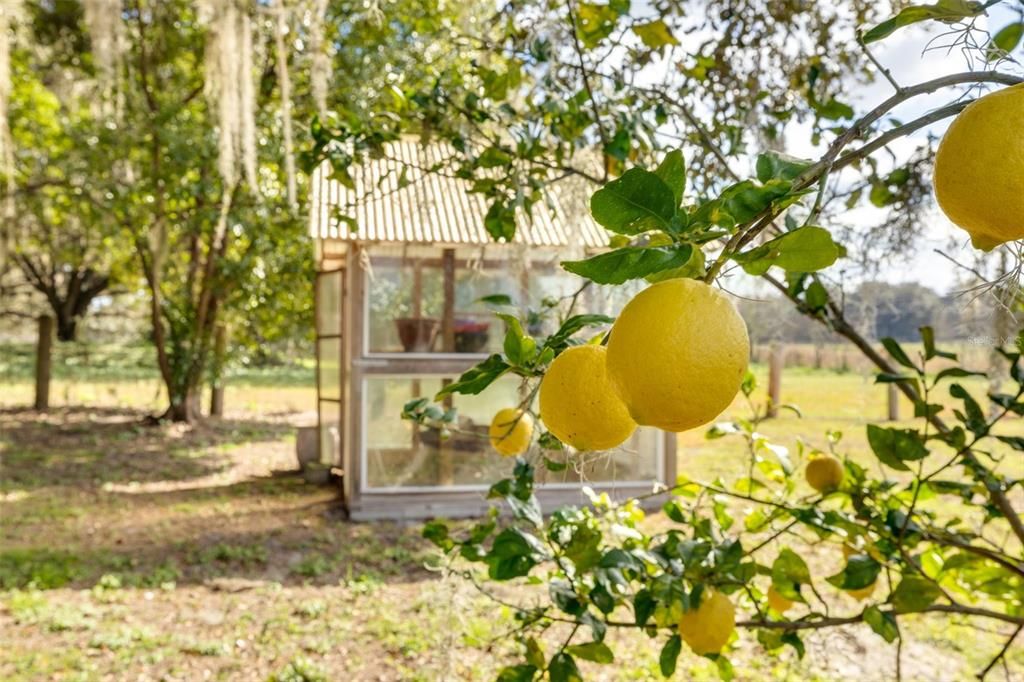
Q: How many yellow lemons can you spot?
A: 8